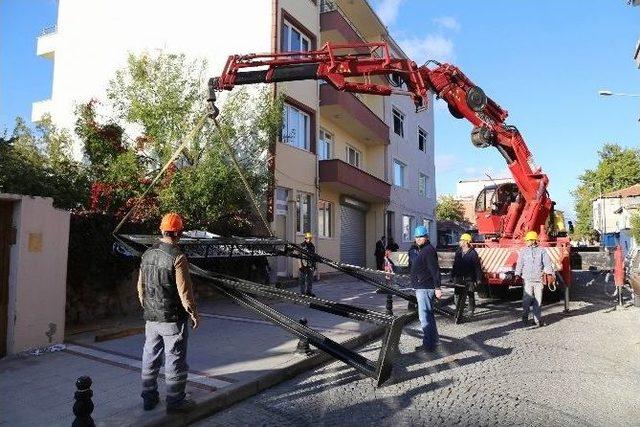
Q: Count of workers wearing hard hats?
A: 5